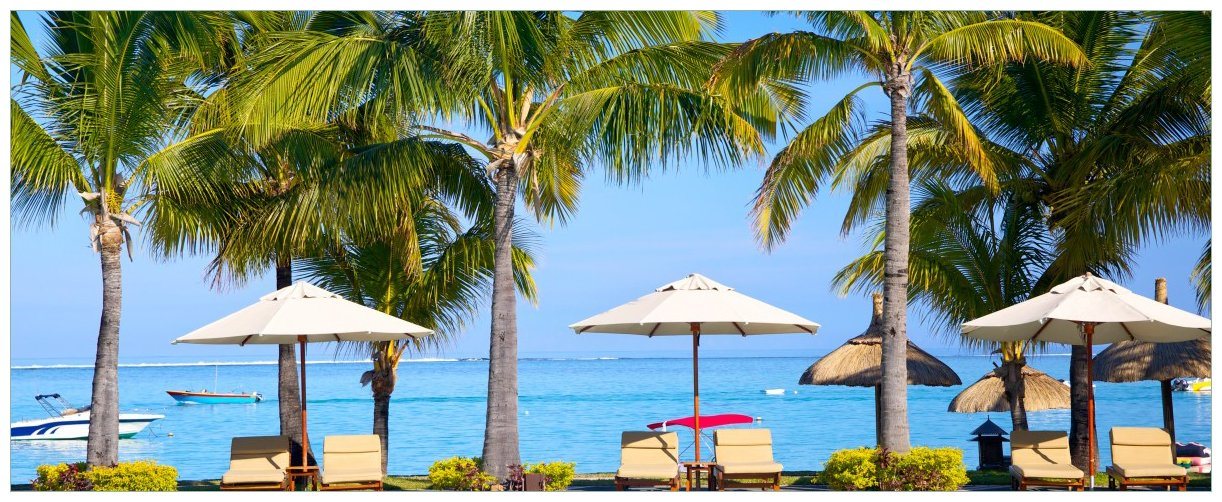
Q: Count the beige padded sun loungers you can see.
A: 6